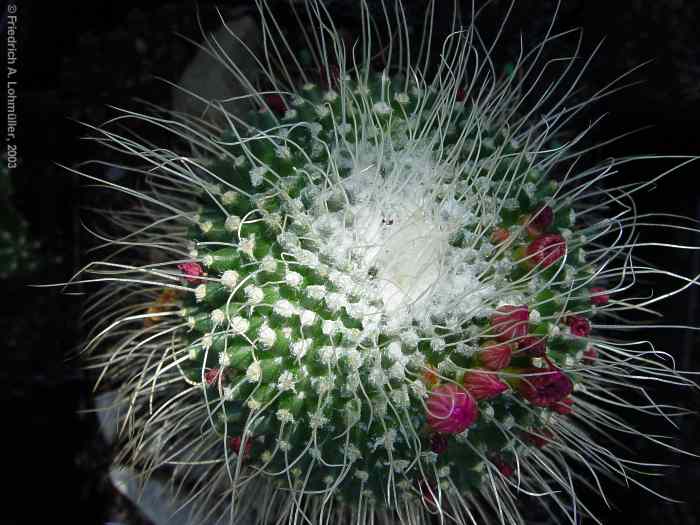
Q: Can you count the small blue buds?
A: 0